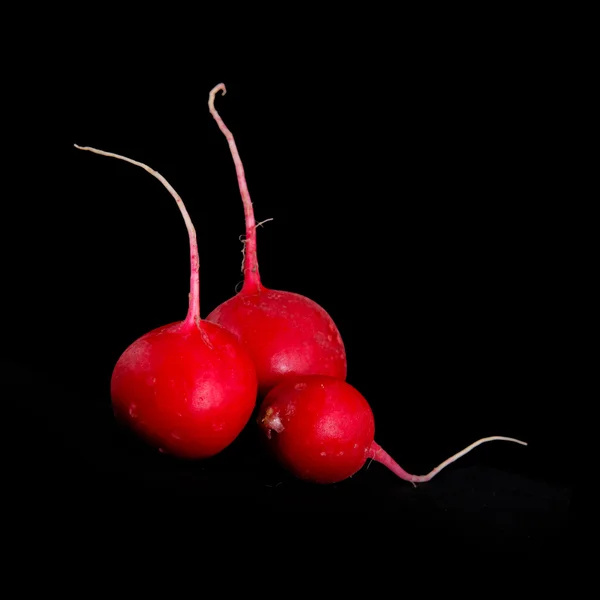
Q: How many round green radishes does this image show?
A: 0